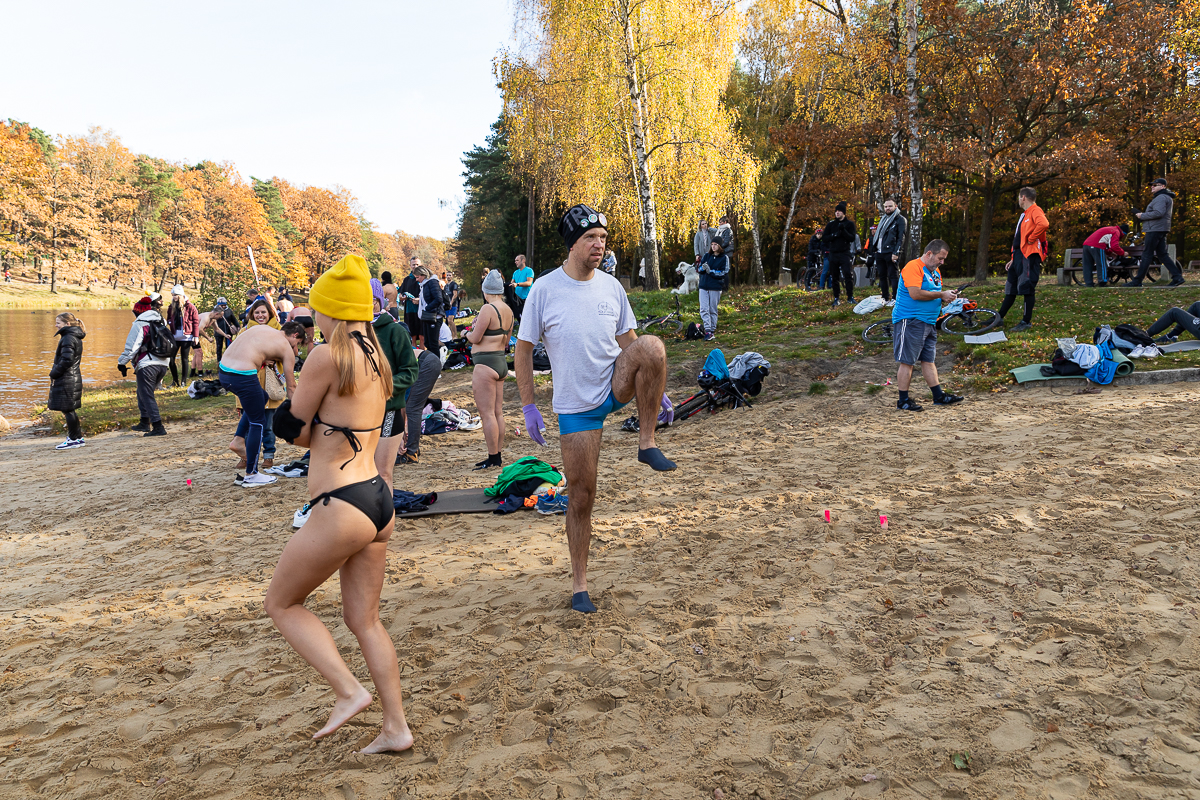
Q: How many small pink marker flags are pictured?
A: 3